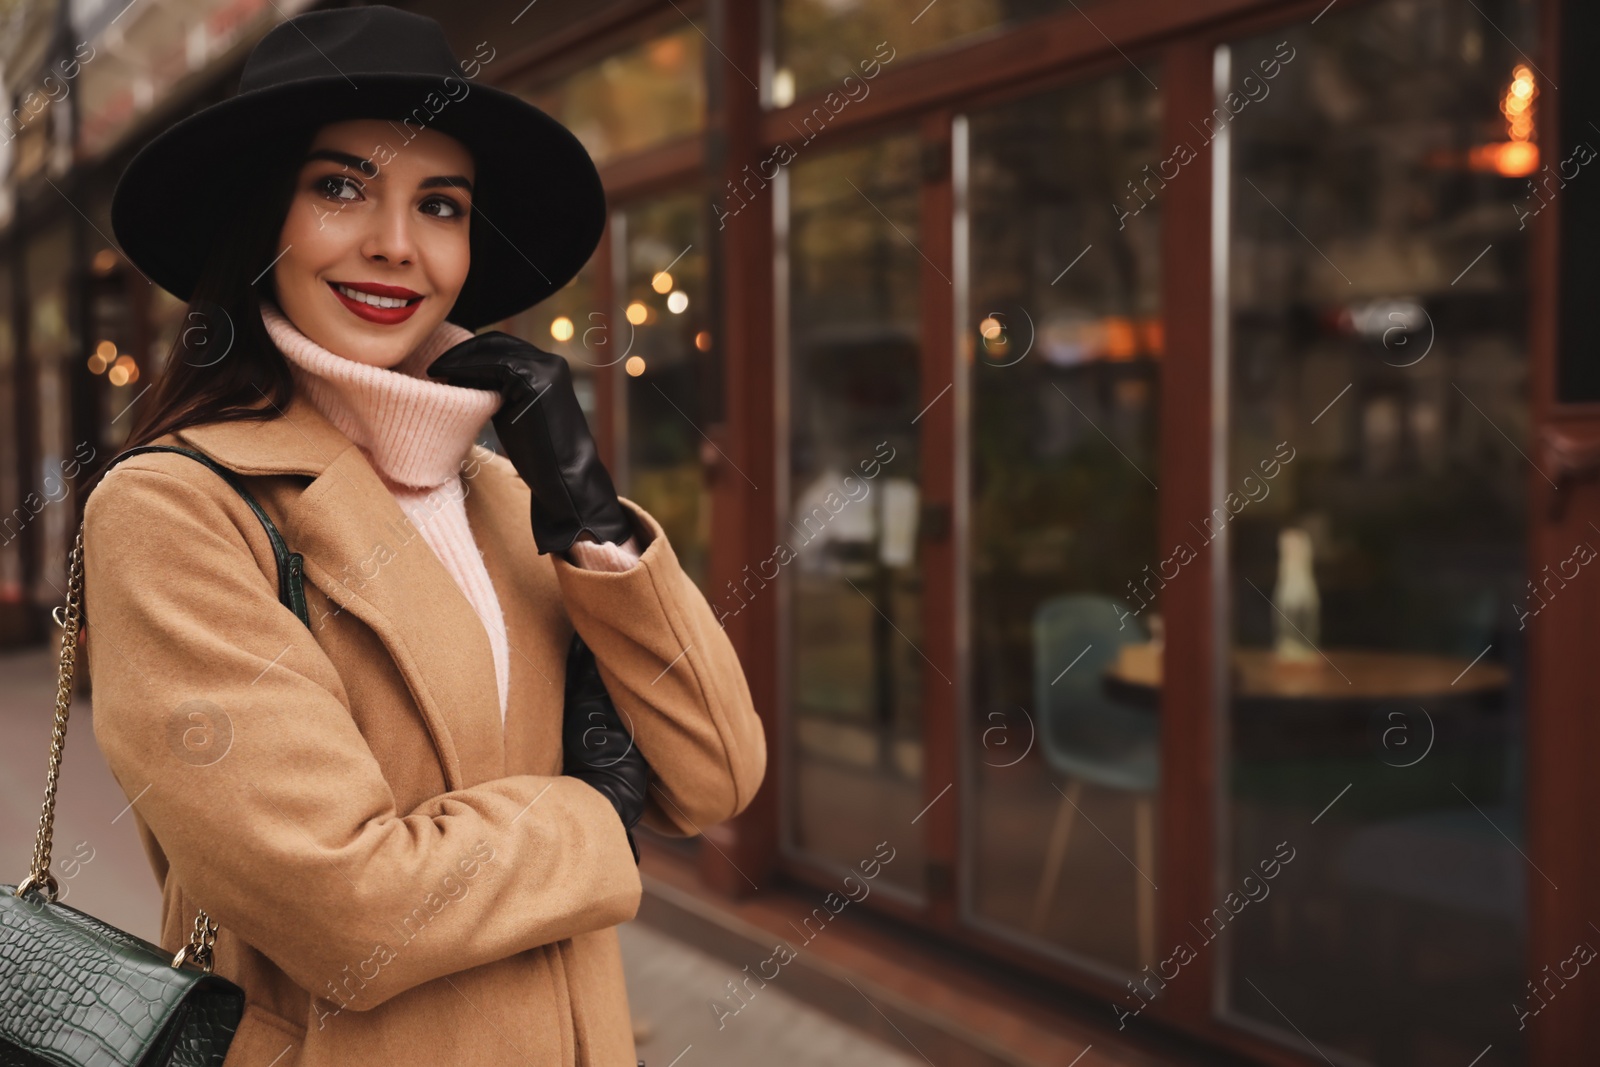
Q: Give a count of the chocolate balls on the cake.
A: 0